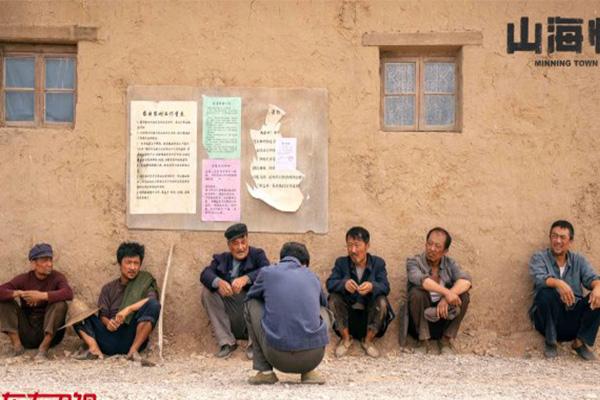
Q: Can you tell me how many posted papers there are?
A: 5